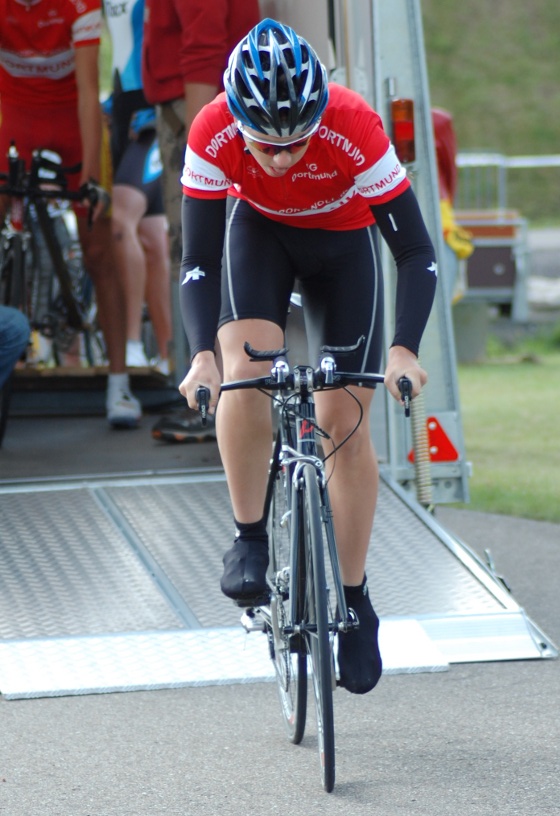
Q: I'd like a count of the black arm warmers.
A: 2